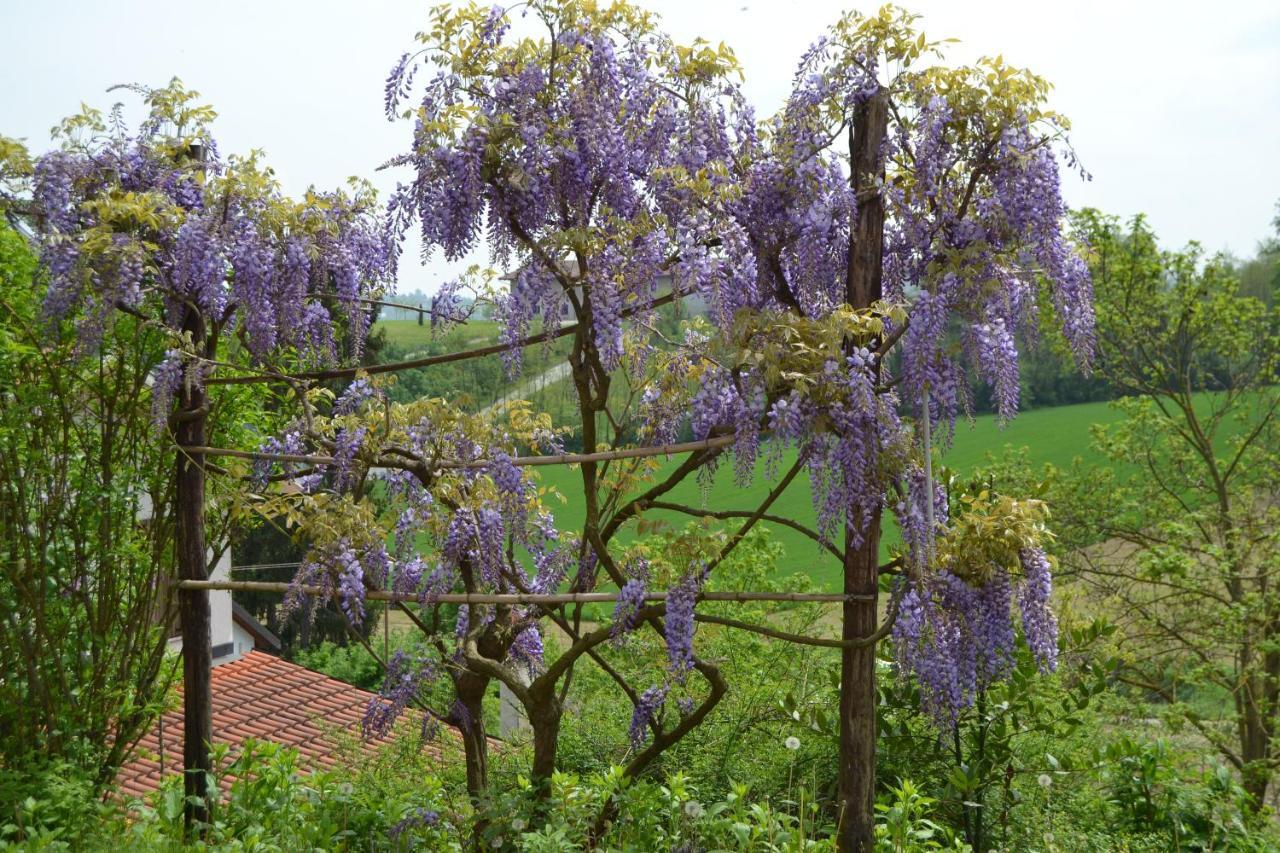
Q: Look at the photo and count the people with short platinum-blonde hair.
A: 0